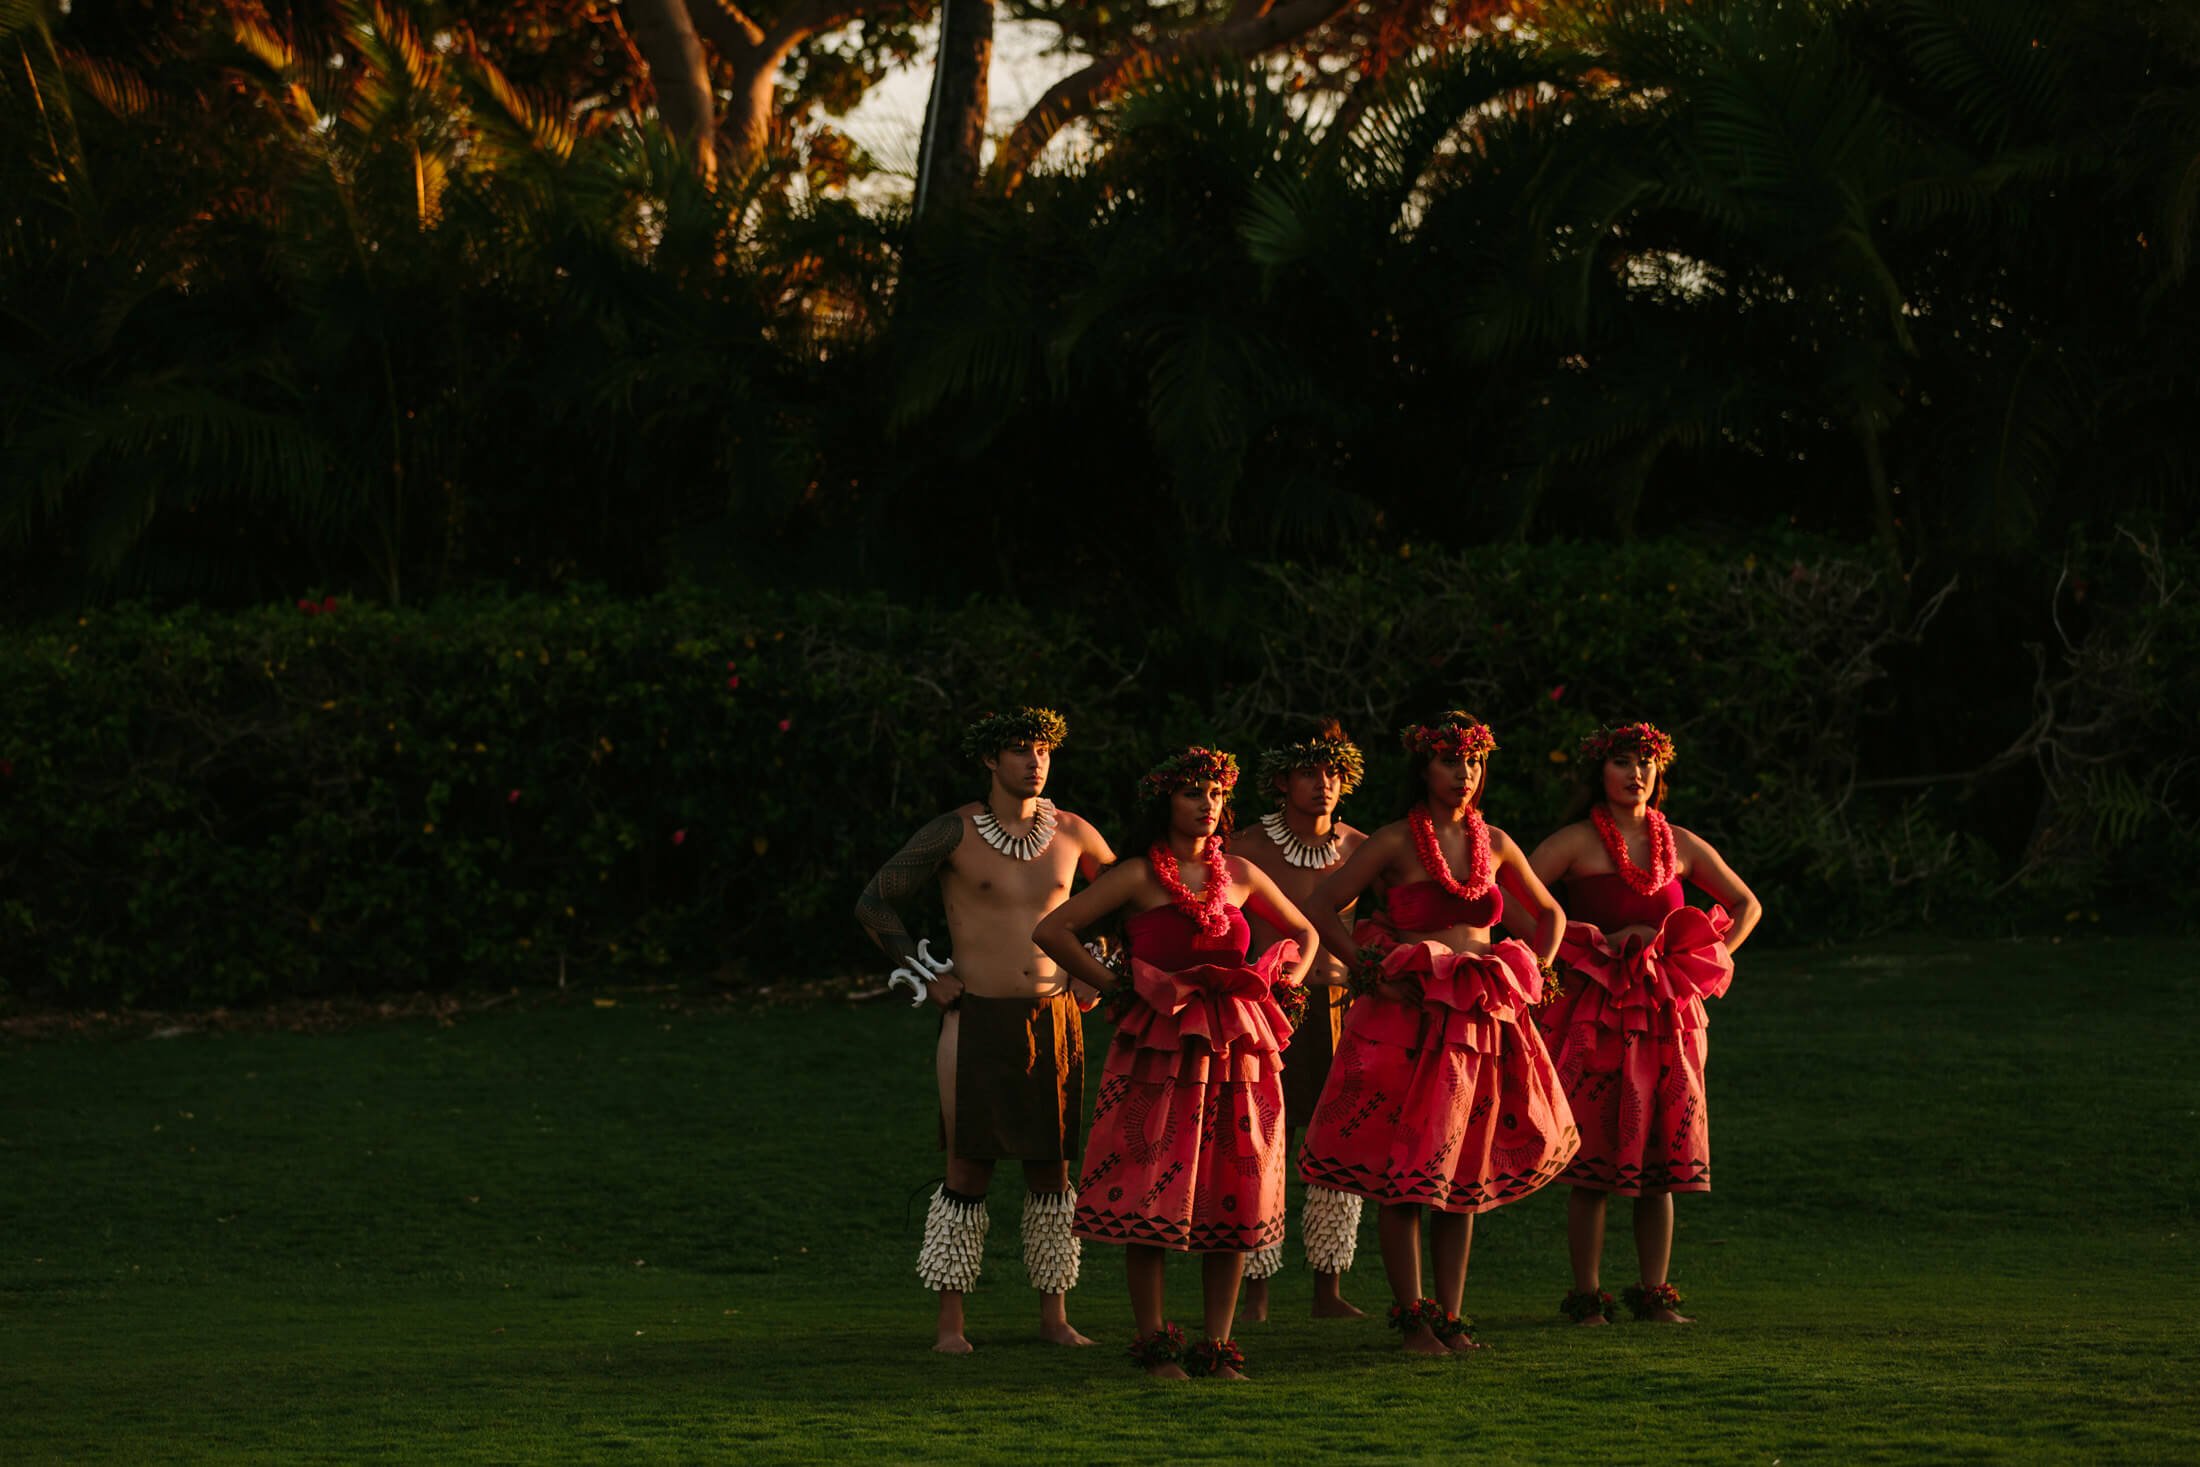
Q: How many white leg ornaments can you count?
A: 4